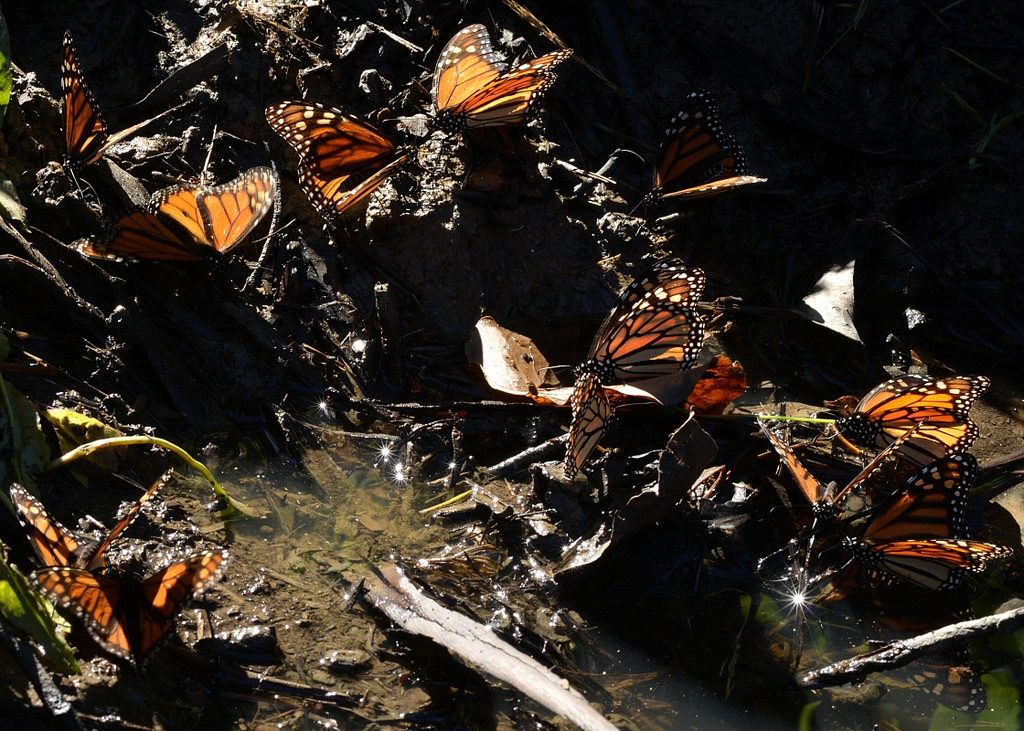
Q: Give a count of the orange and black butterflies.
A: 12